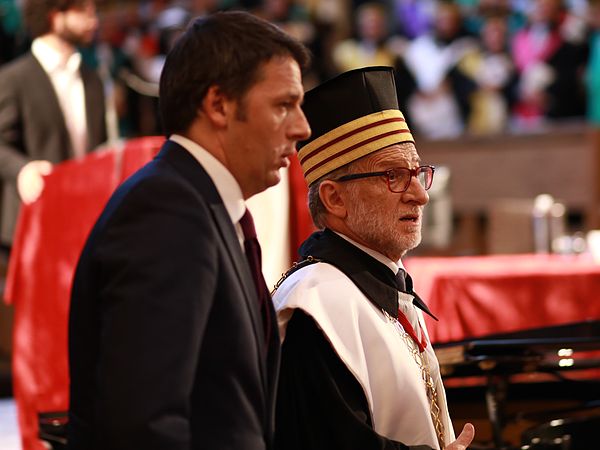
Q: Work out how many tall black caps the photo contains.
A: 1